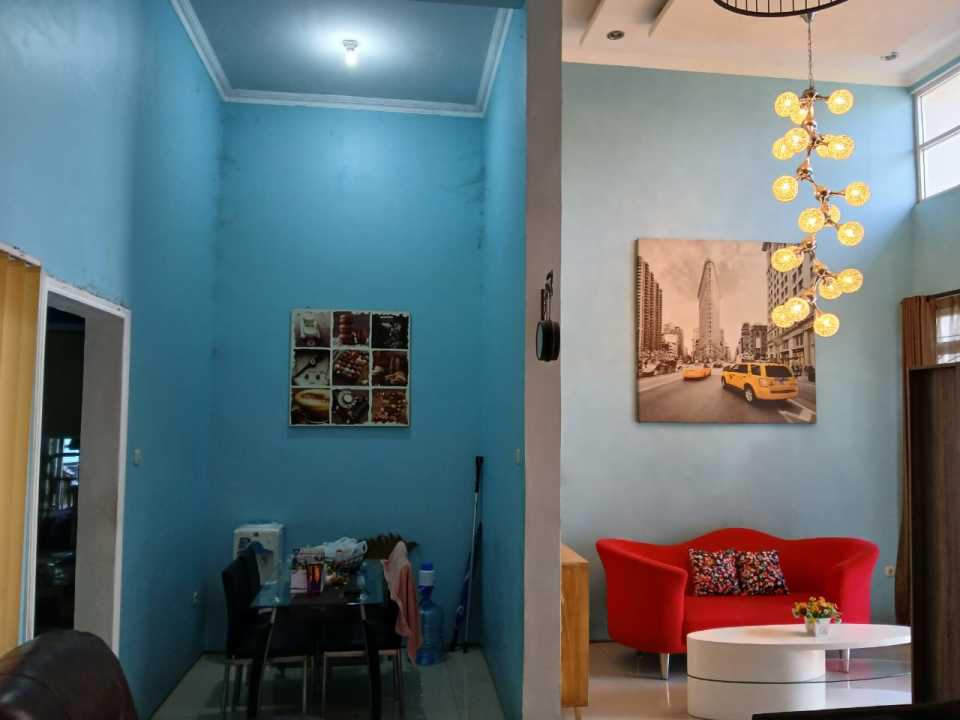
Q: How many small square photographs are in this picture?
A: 9